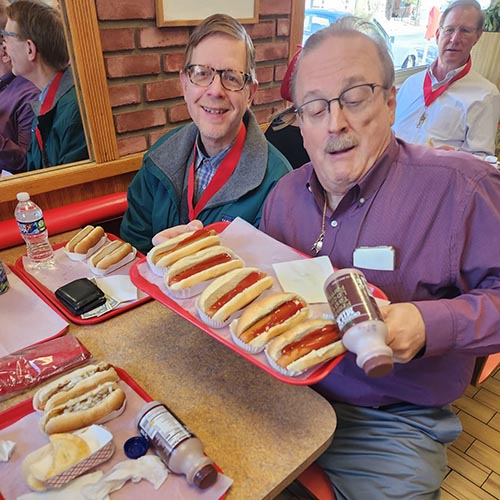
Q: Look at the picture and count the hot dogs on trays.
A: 9